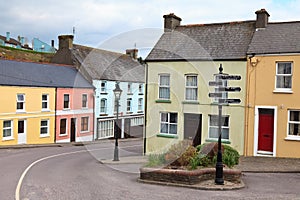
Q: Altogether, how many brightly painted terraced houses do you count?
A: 5